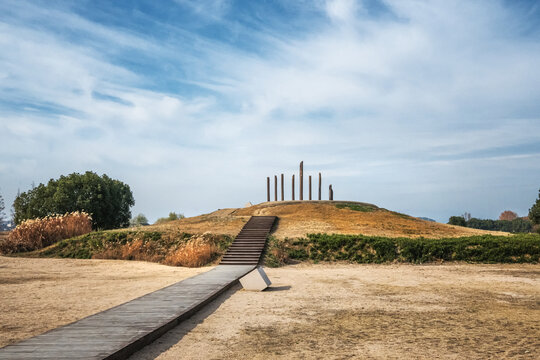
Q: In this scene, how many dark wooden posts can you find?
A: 8